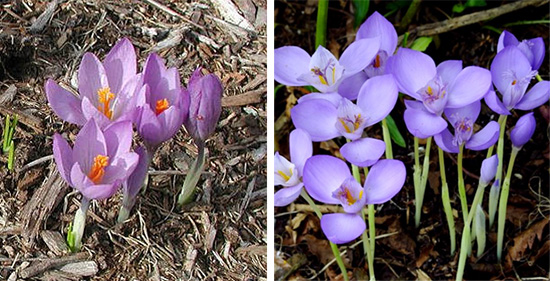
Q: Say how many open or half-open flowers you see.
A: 12